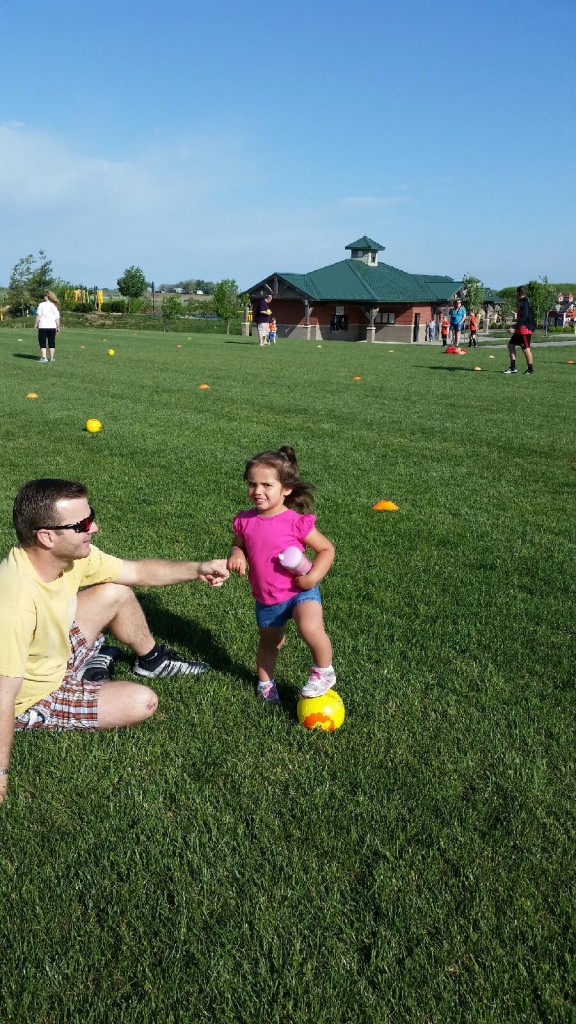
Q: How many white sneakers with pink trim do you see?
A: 2